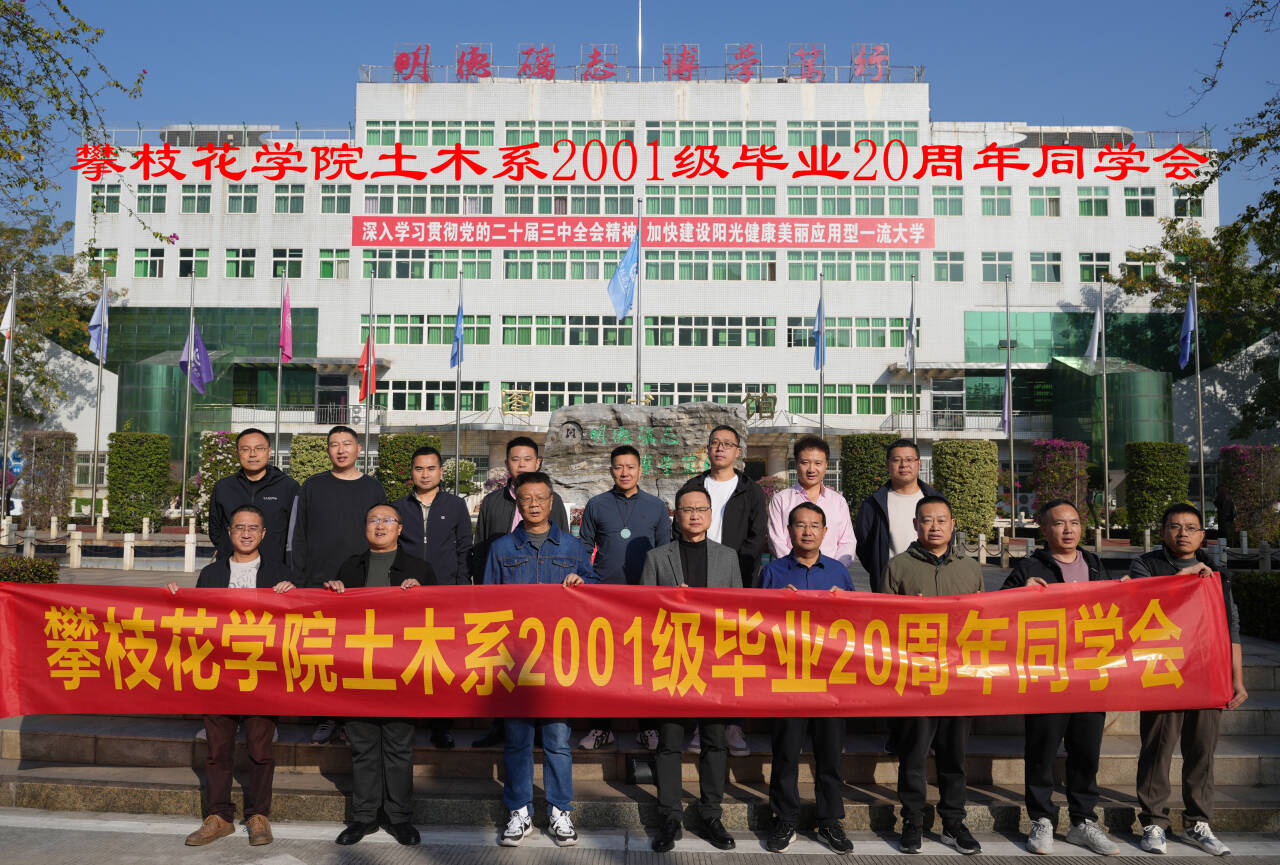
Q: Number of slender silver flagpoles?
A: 12